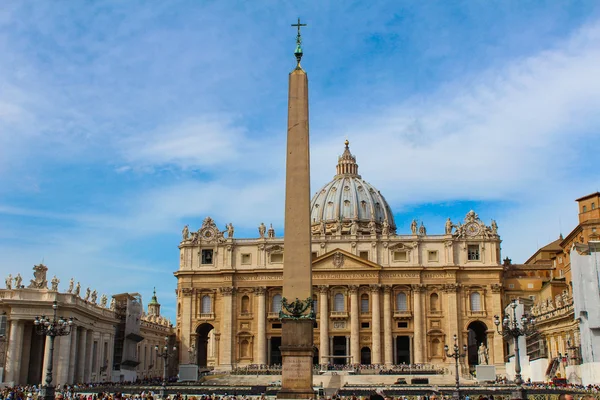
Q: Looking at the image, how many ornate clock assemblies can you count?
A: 2